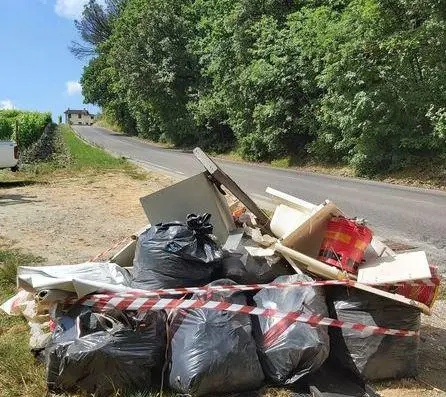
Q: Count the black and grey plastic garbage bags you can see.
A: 6